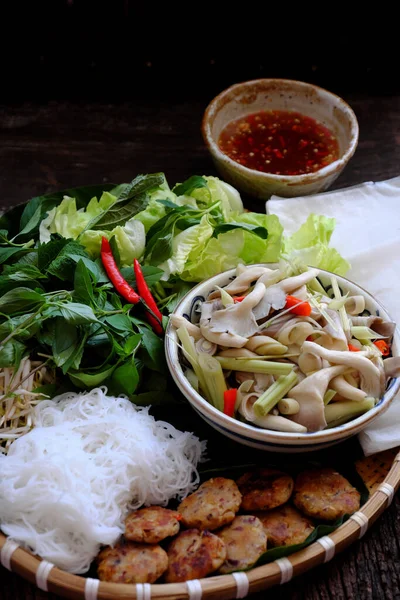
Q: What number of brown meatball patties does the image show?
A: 8